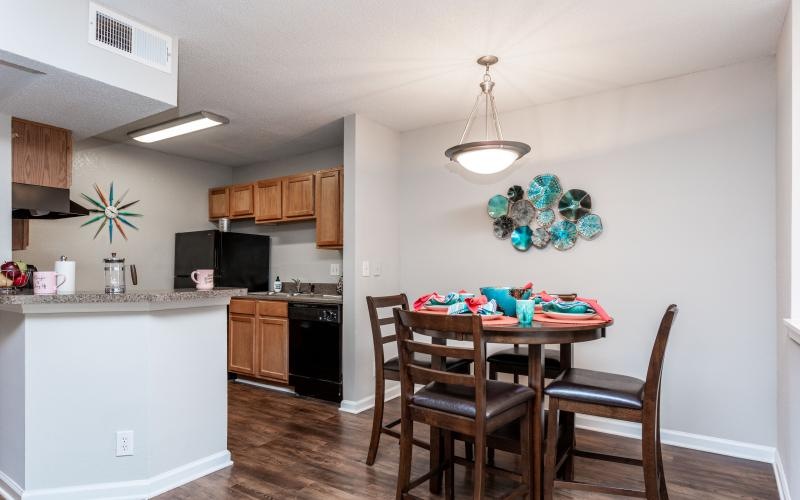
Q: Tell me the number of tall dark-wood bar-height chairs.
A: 4